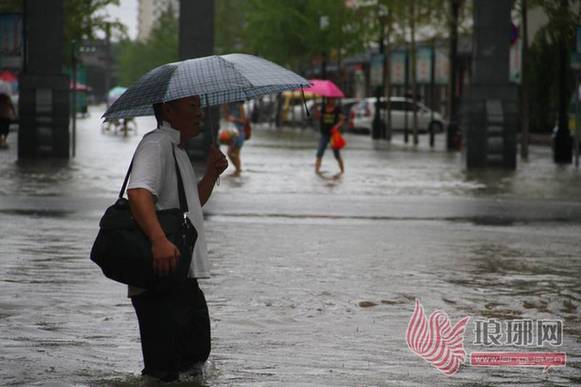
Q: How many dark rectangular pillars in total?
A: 3